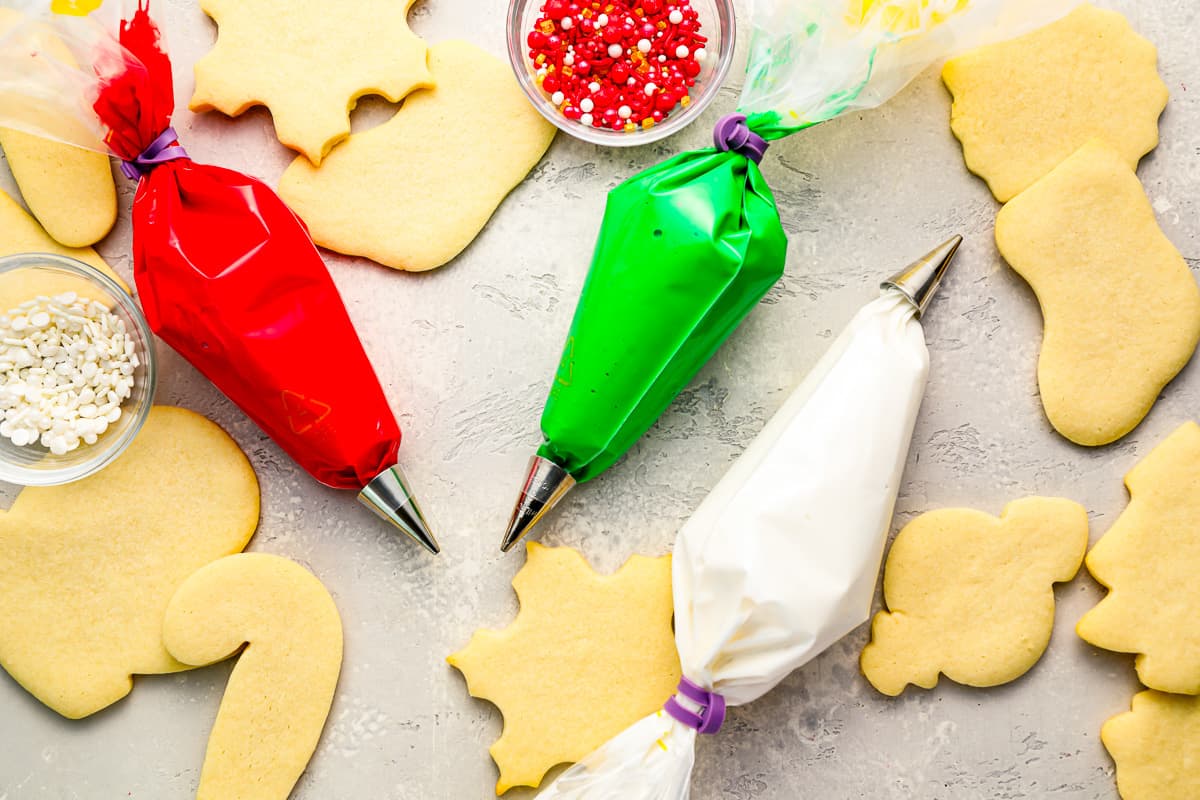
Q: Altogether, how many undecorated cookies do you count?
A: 12